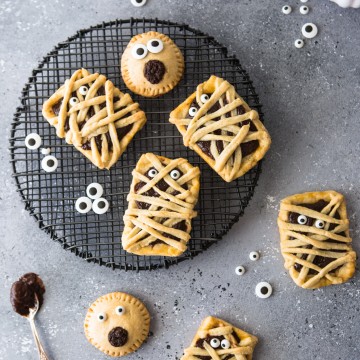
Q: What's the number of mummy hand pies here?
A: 5